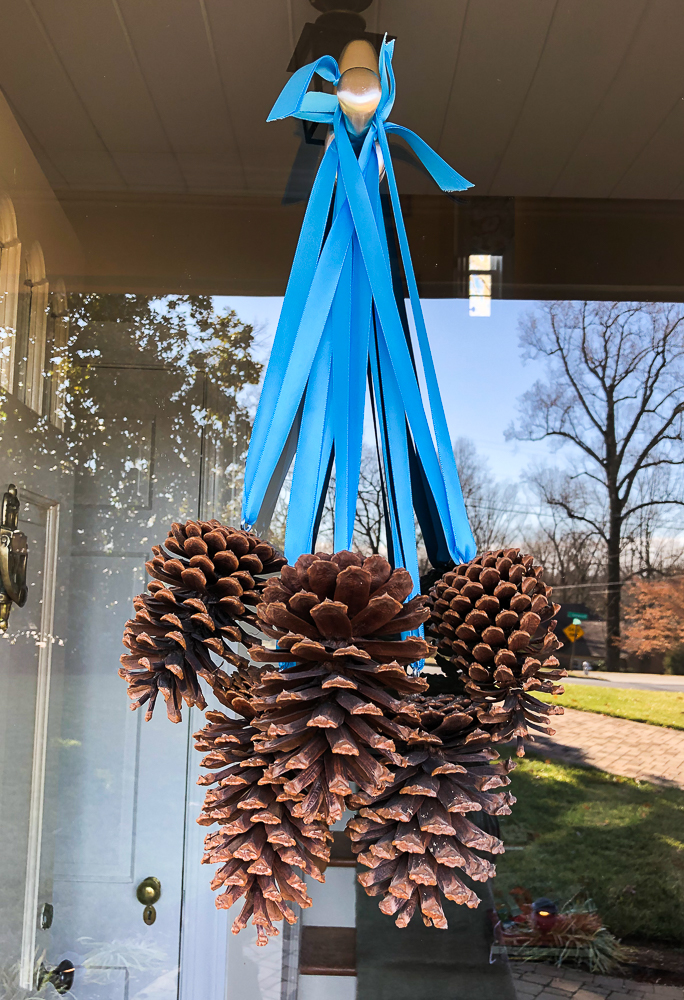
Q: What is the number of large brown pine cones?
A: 5